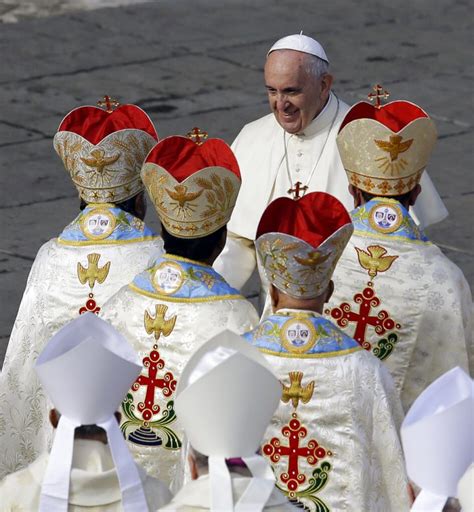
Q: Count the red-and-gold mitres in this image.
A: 4